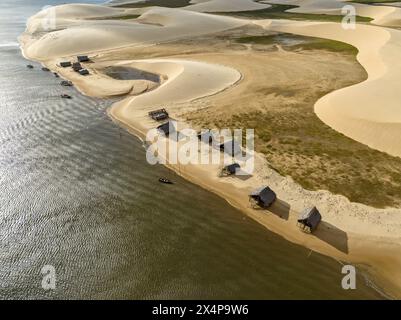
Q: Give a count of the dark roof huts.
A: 11